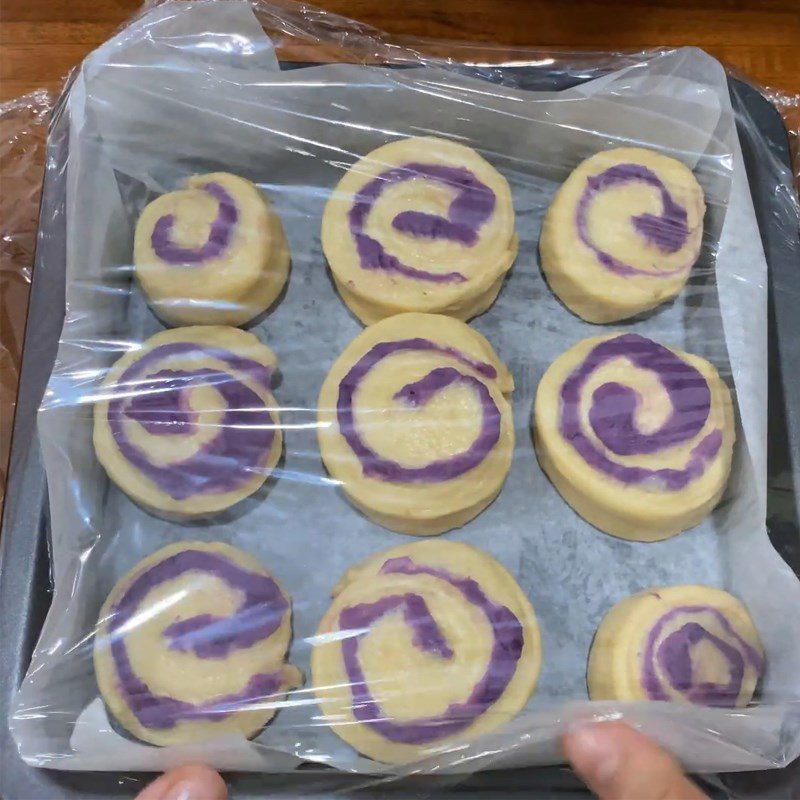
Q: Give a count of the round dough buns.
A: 9